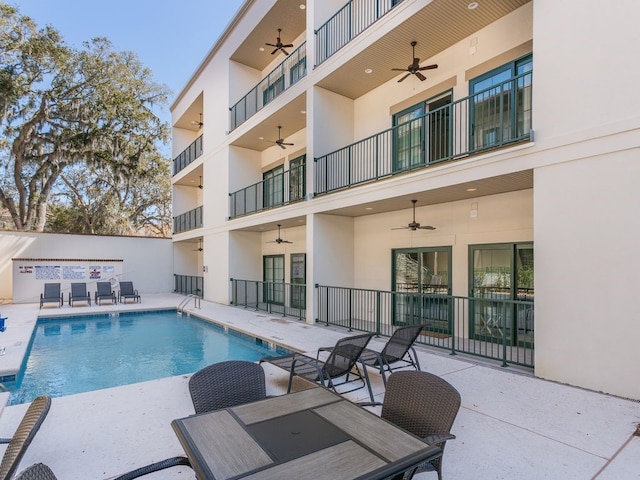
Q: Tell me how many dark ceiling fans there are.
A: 8